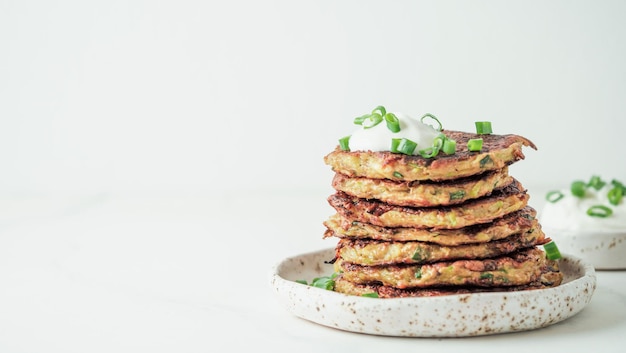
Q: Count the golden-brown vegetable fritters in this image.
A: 7